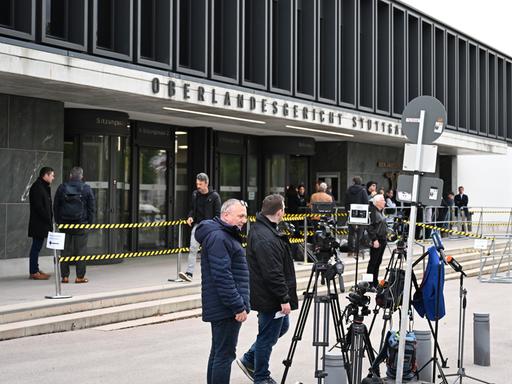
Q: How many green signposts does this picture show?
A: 0